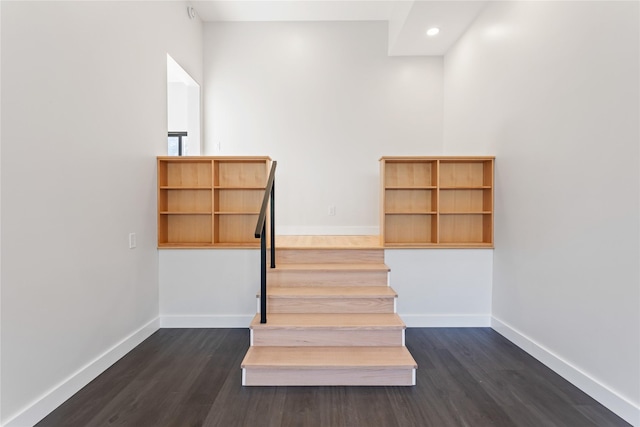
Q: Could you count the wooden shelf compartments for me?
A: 12